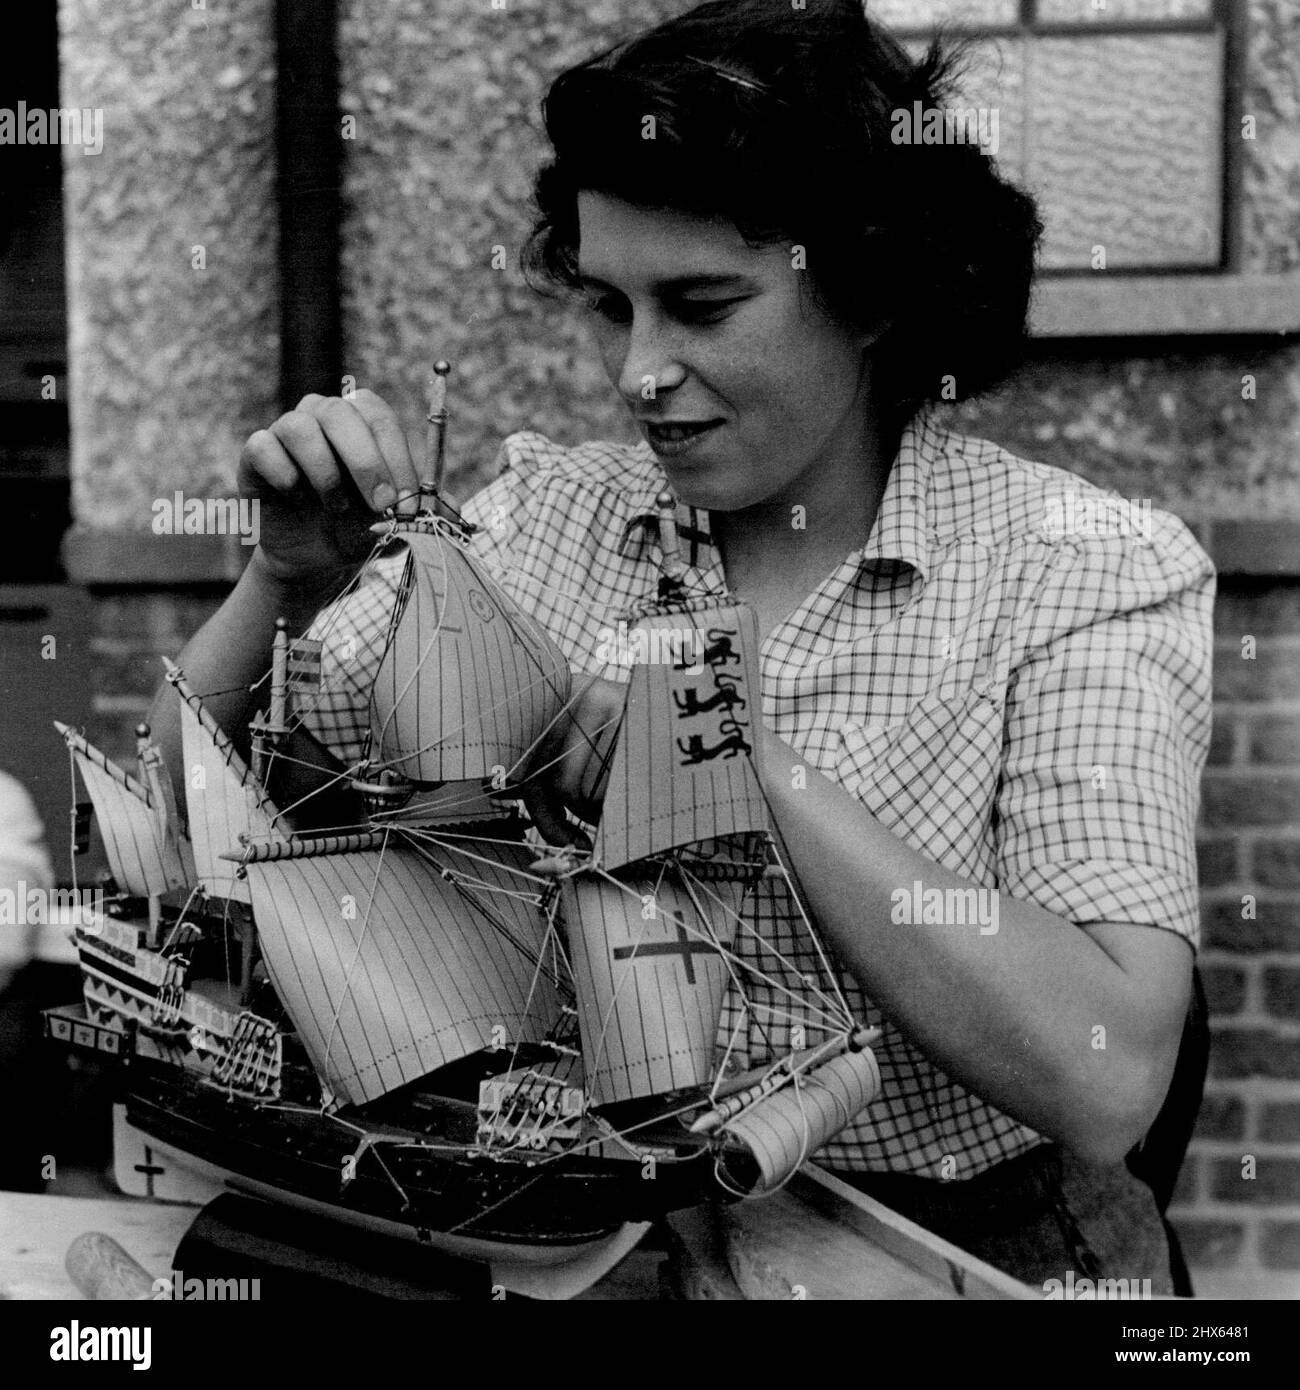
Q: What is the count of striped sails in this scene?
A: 7